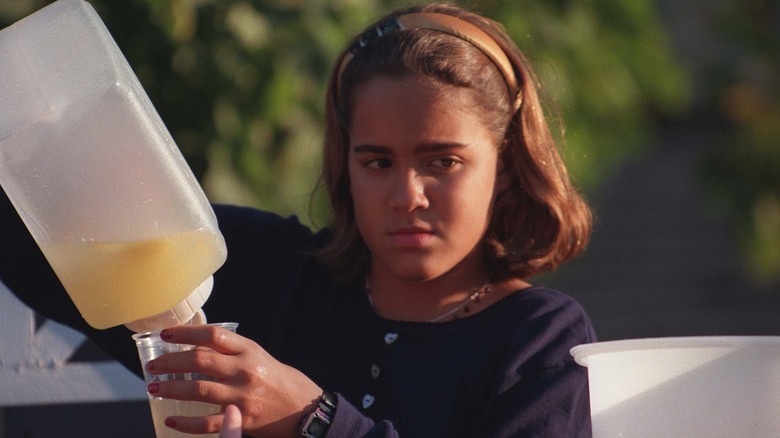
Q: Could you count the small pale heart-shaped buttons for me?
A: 3